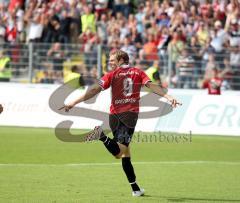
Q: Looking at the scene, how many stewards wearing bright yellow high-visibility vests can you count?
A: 4